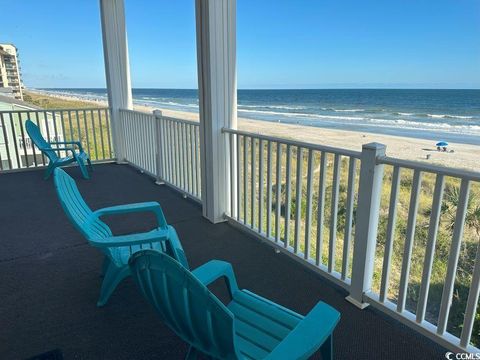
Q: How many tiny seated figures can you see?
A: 2